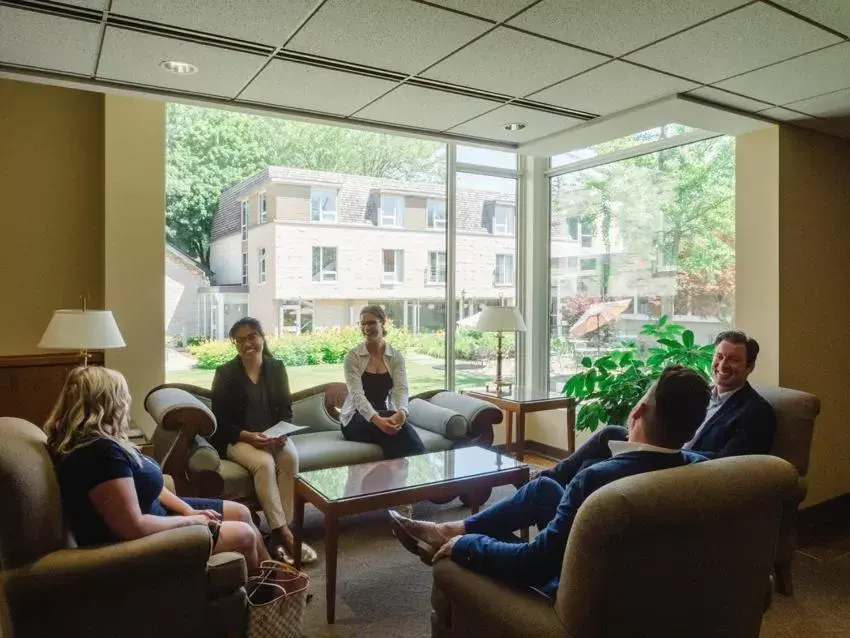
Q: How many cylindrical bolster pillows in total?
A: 2